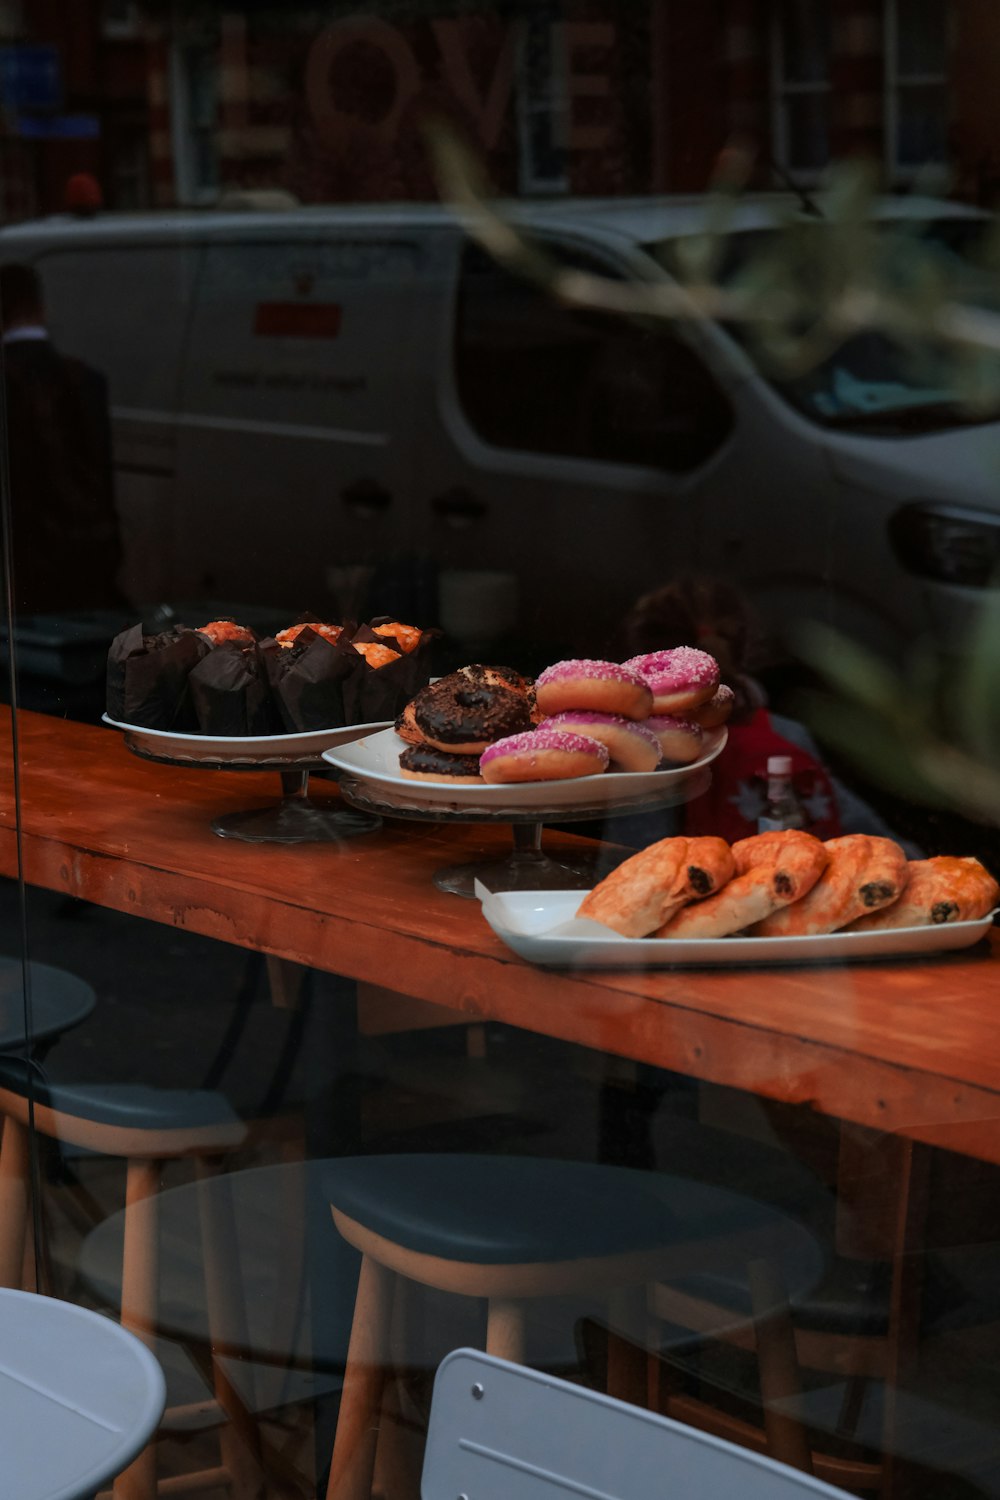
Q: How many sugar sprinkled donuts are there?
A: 6